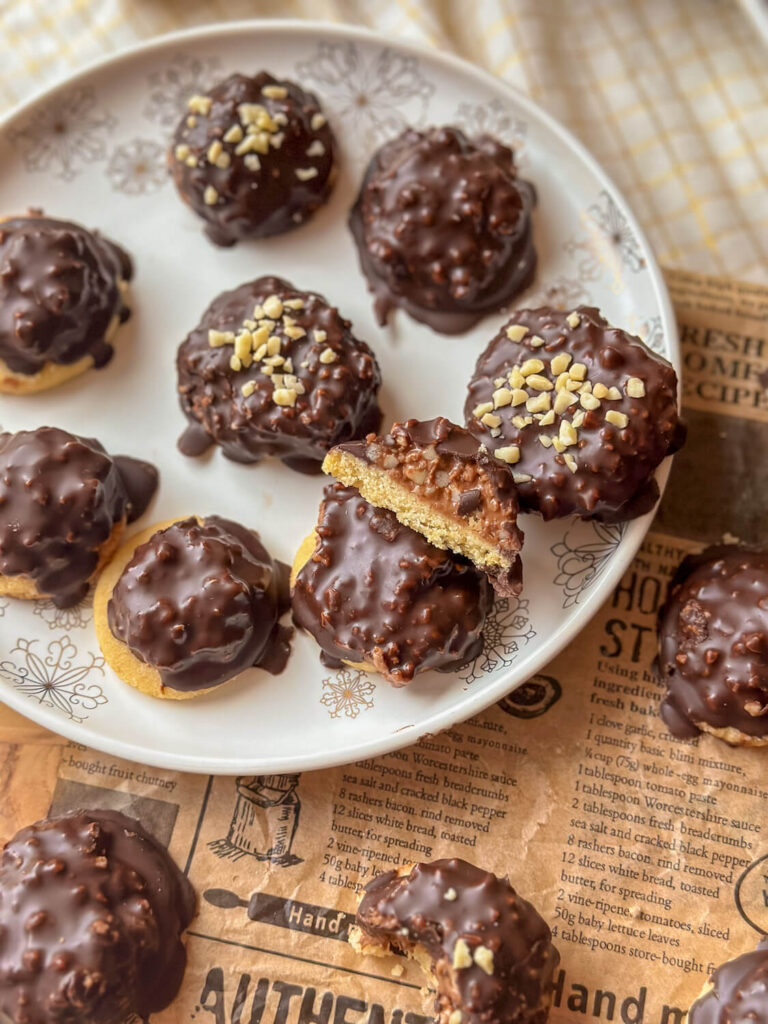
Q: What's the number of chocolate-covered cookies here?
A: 13